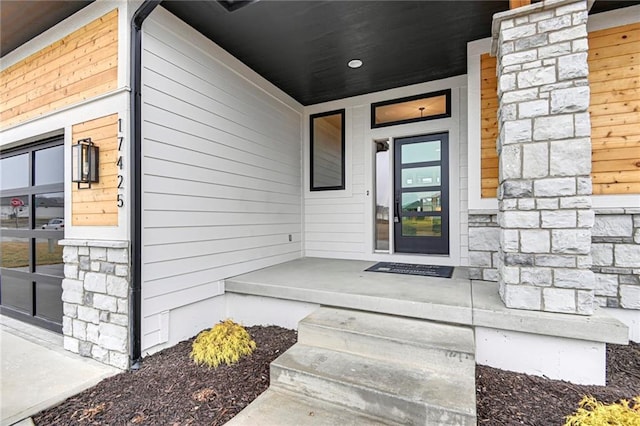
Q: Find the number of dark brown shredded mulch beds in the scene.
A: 2